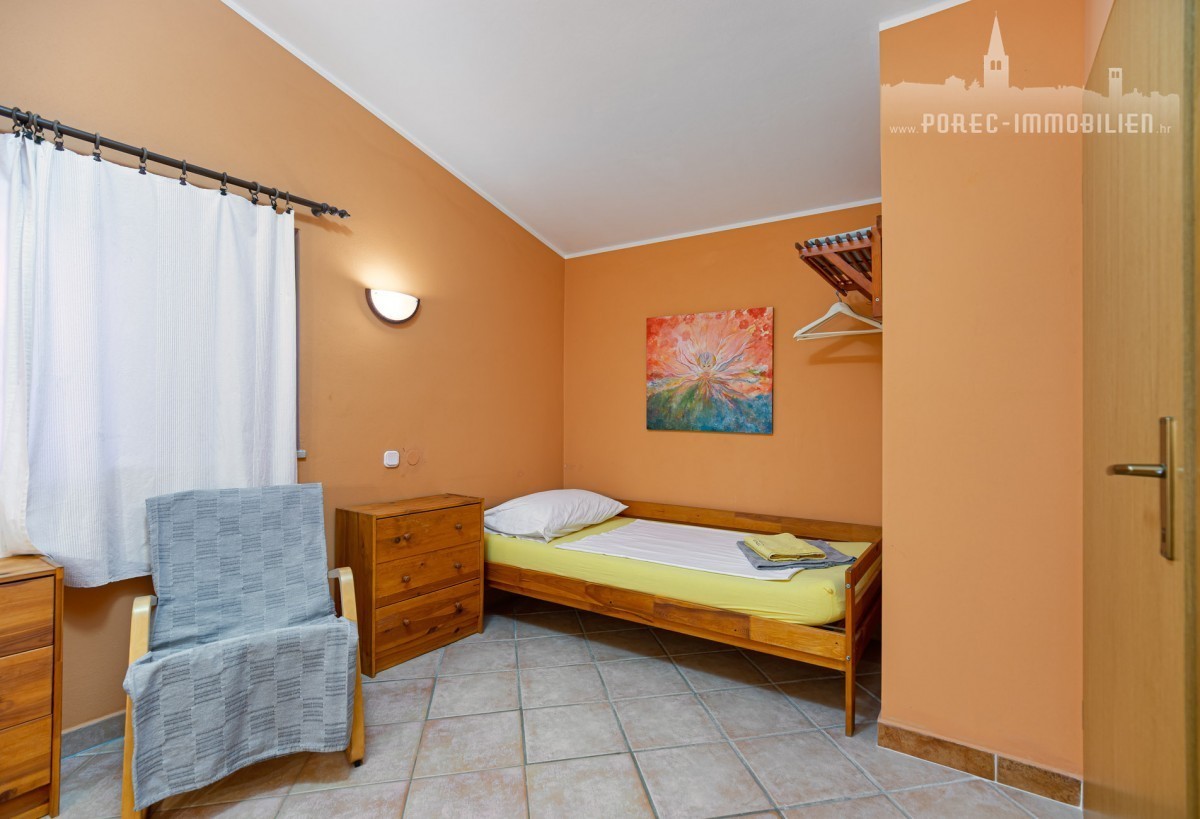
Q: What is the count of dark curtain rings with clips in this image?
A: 11